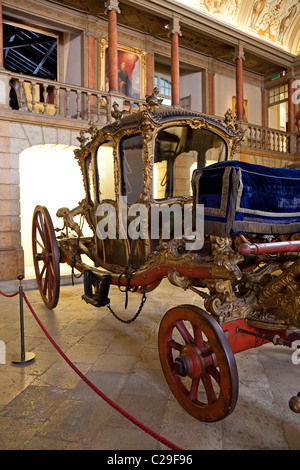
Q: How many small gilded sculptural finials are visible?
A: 5